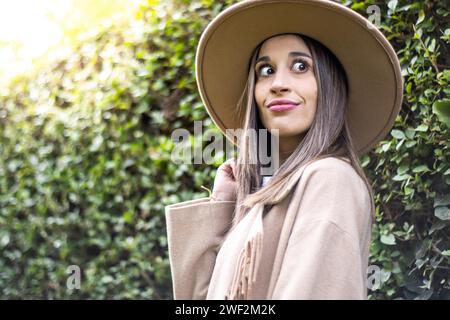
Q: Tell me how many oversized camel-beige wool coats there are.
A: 1